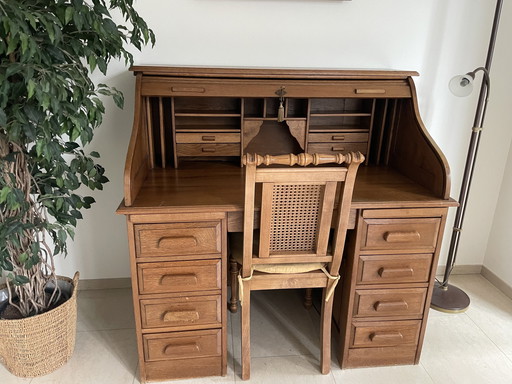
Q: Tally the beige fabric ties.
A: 2